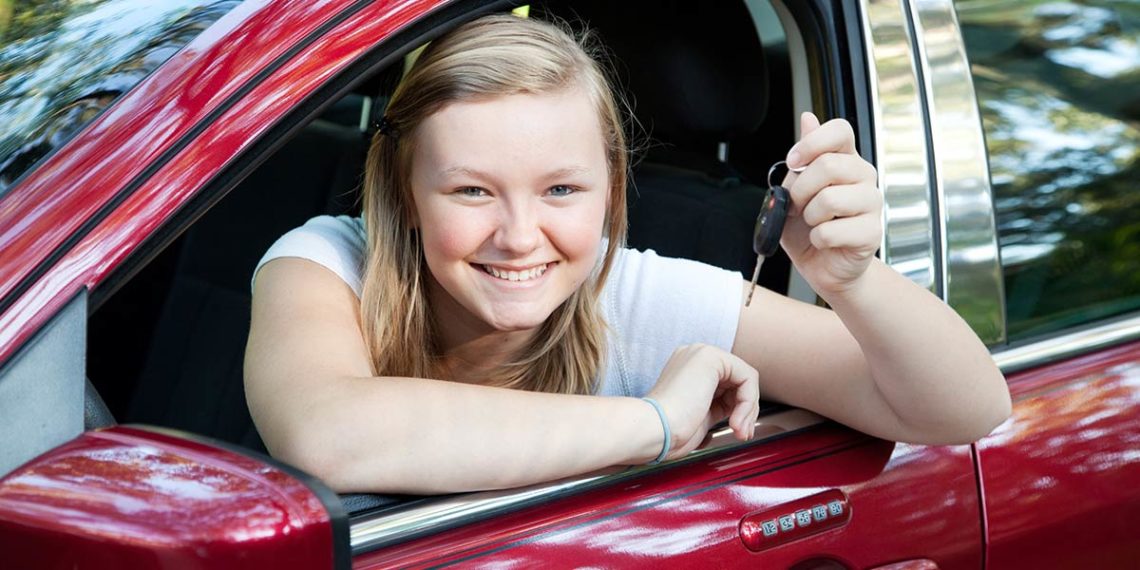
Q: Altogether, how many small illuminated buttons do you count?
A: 5